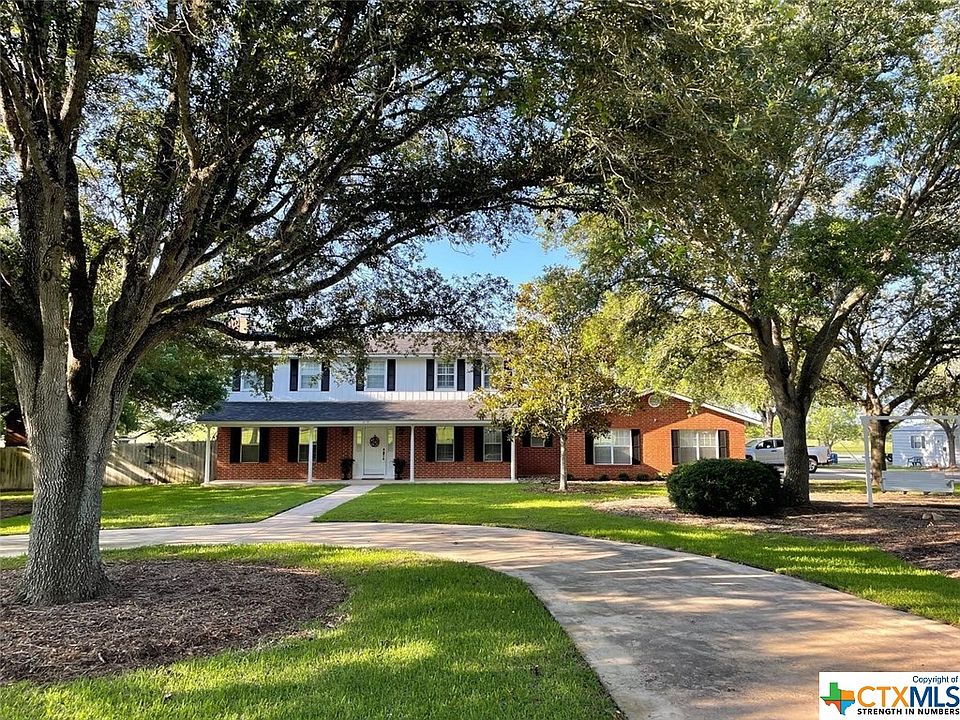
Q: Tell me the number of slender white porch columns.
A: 4